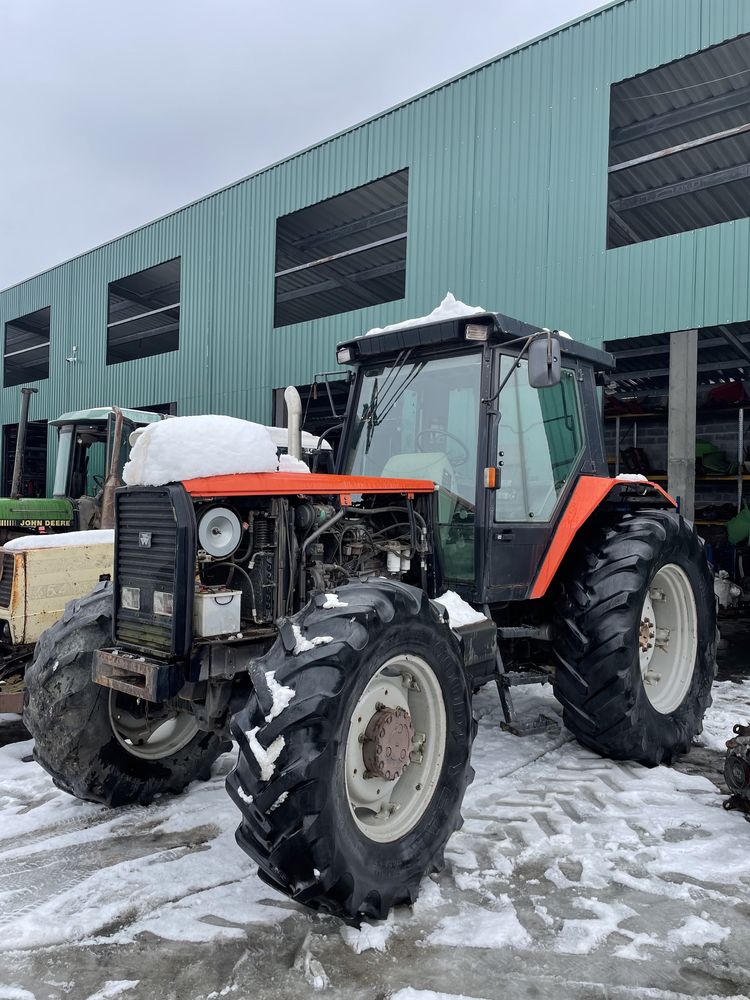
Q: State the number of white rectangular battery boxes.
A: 1